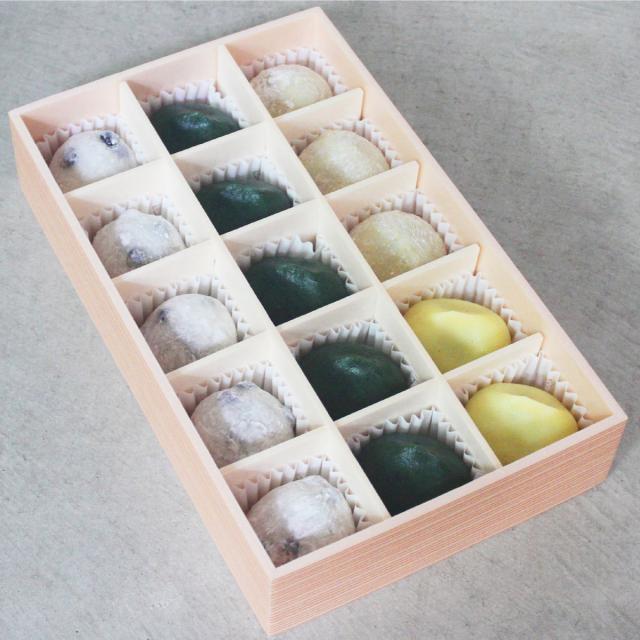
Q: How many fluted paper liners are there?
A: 15